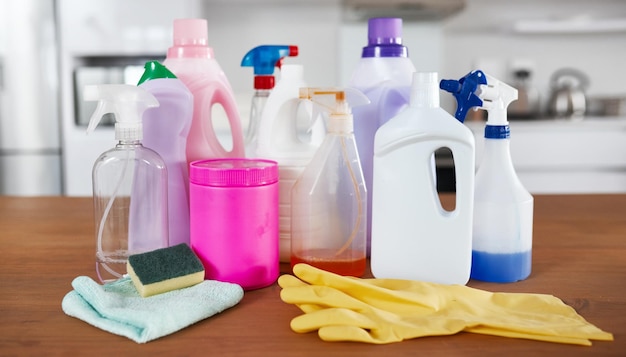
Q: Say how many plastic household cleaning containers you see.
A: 10